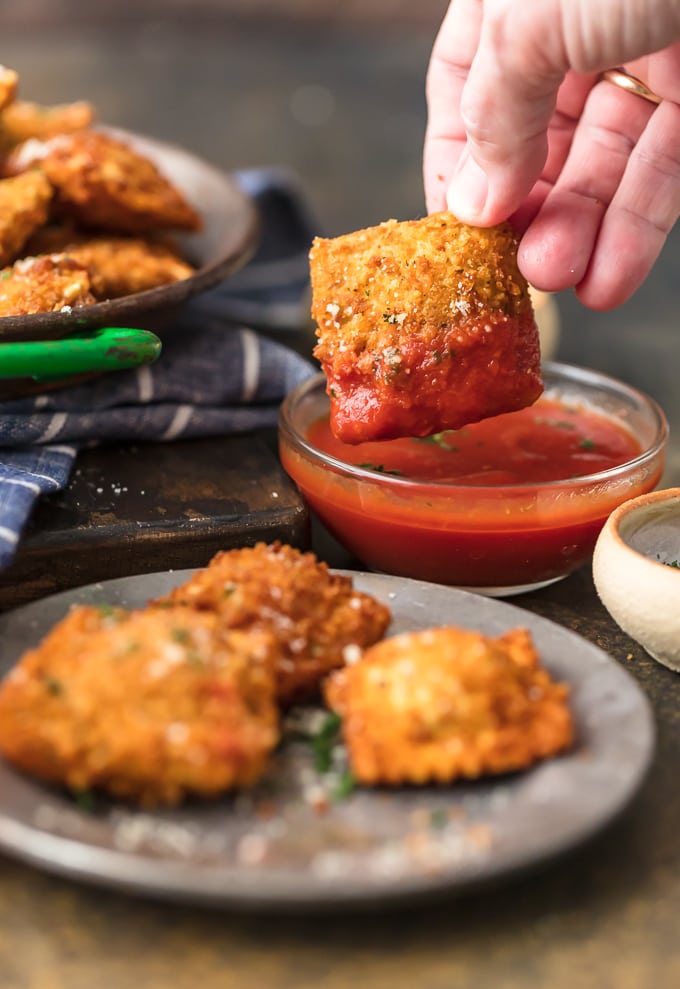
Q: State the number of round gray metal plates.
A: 1